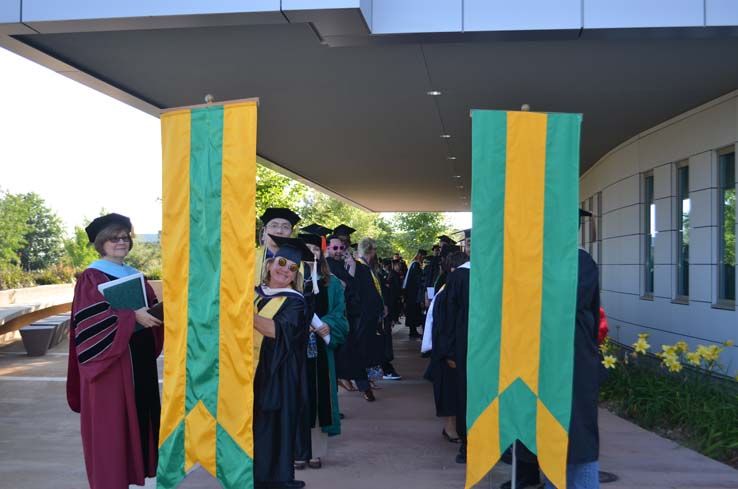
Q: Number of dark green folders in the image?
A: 1